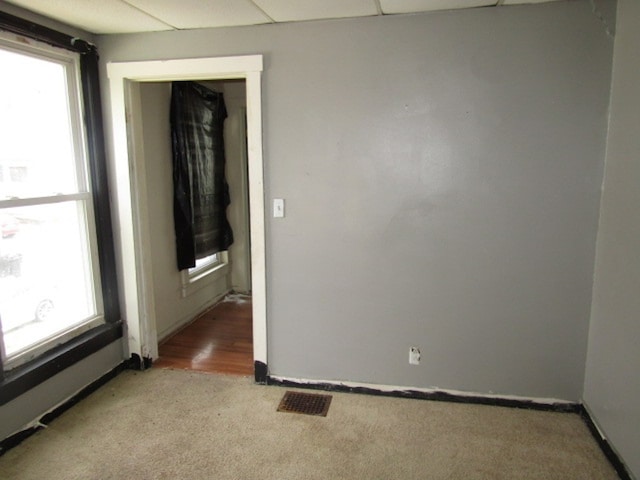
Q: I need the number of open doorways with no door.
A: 1